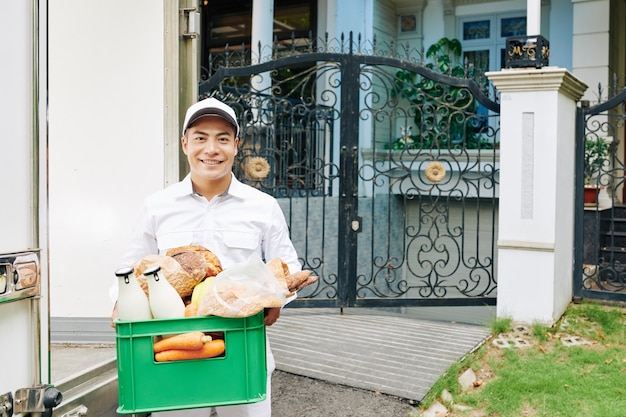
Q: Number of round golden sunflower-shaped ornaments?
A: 2